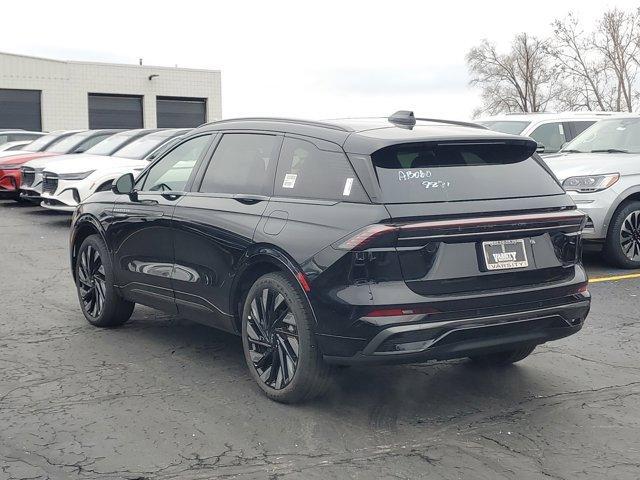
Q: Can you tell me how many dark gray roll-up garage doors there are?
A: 3